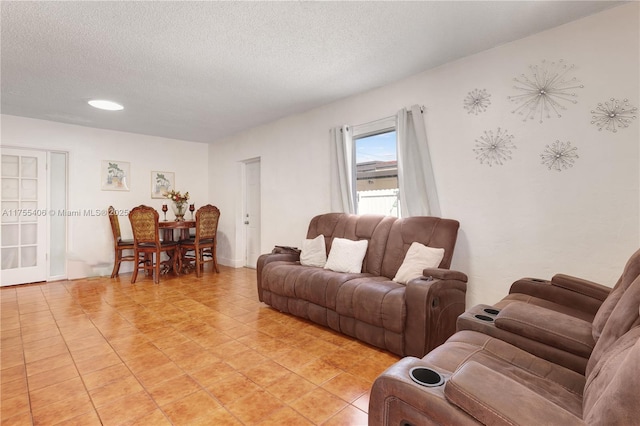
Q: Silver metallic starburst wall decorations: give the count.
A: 5